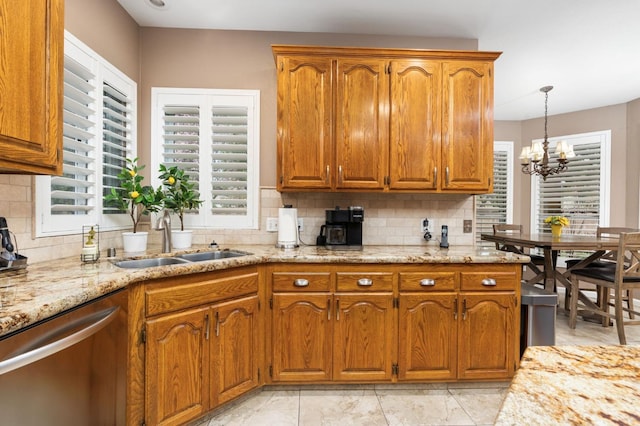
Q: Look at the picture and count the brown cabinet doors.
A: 11